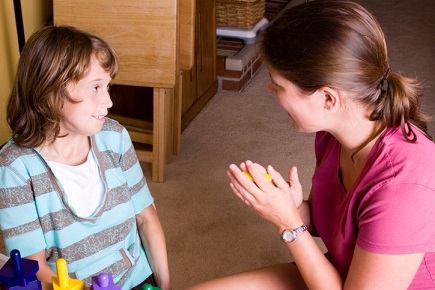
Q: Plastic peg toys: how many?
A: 4